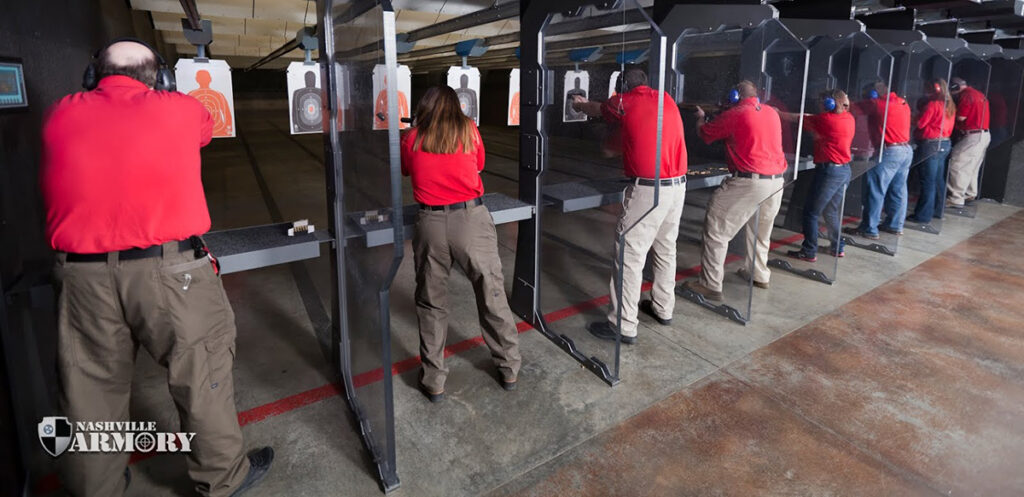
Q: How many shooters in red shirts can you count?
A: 8